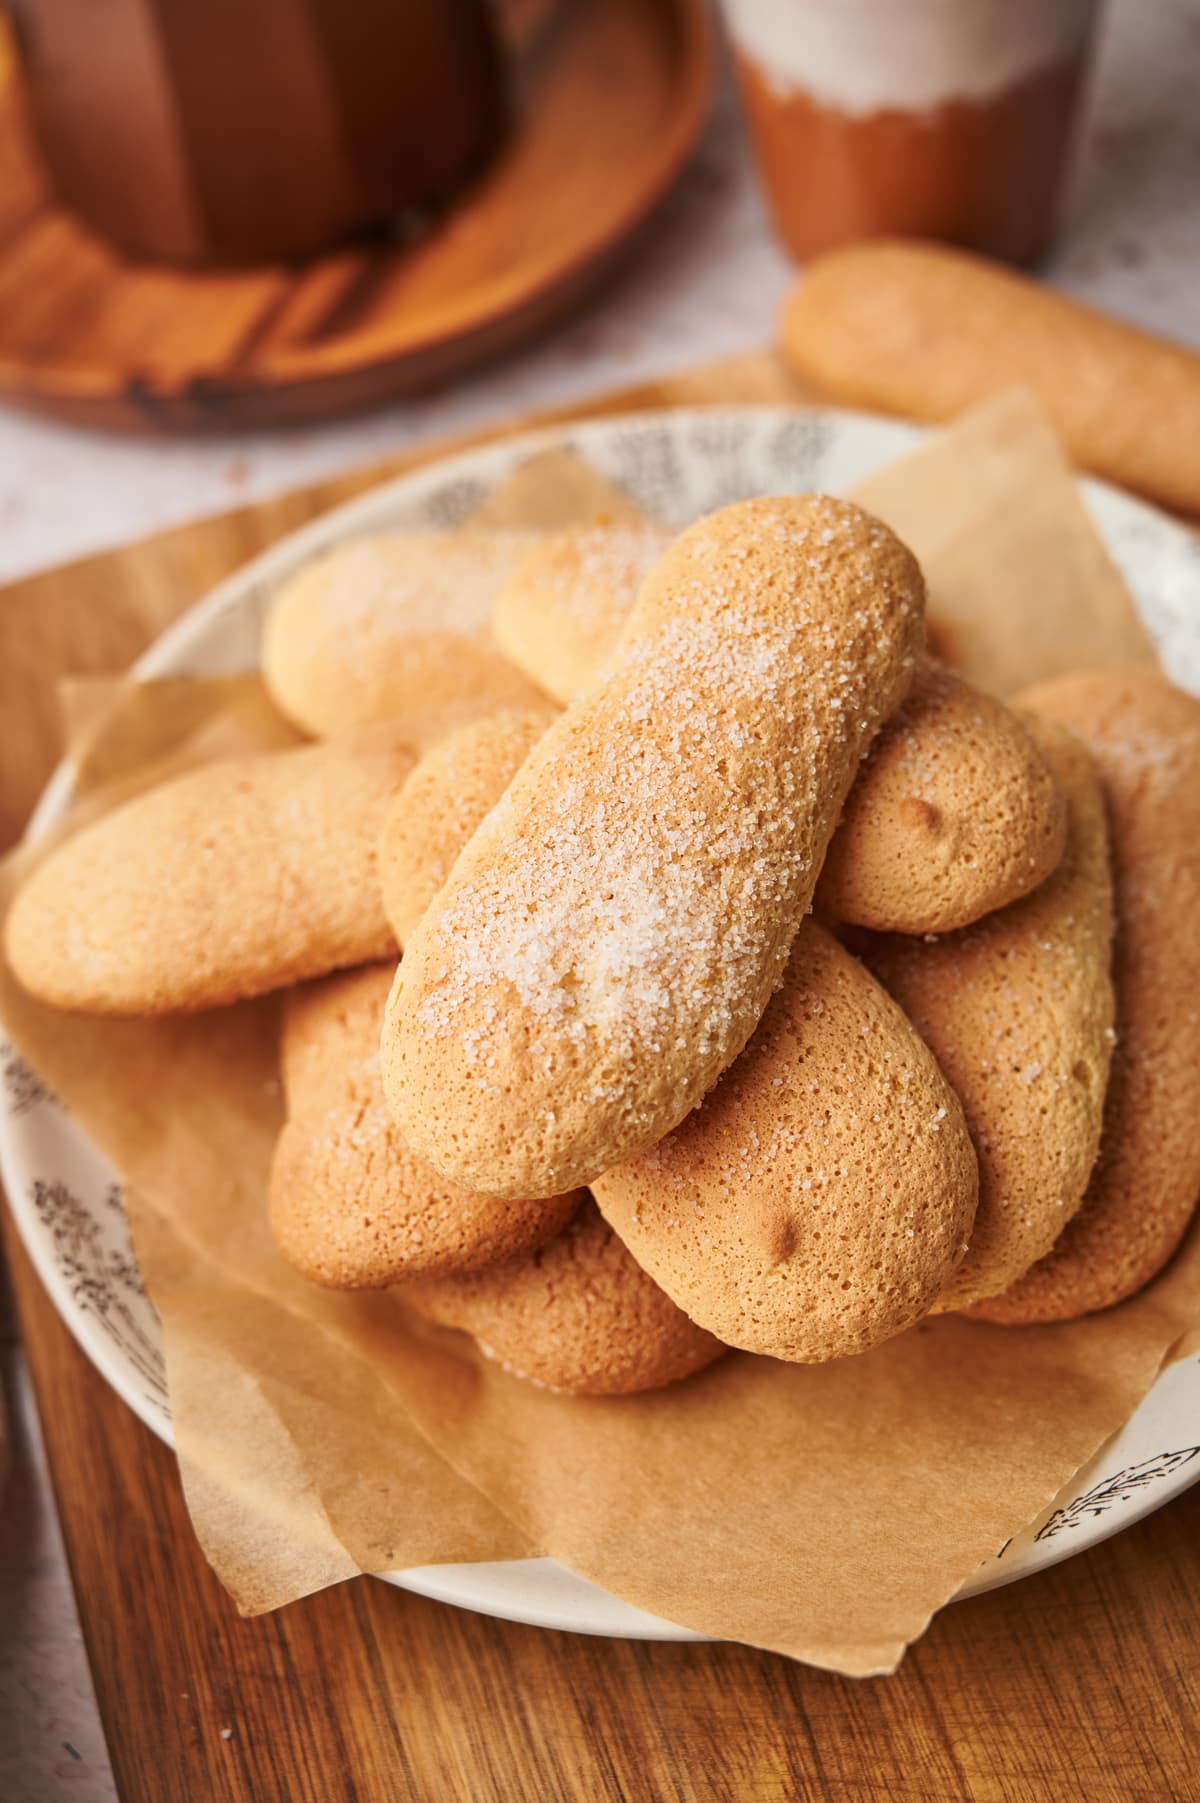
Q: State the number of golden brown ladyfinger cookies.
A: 12